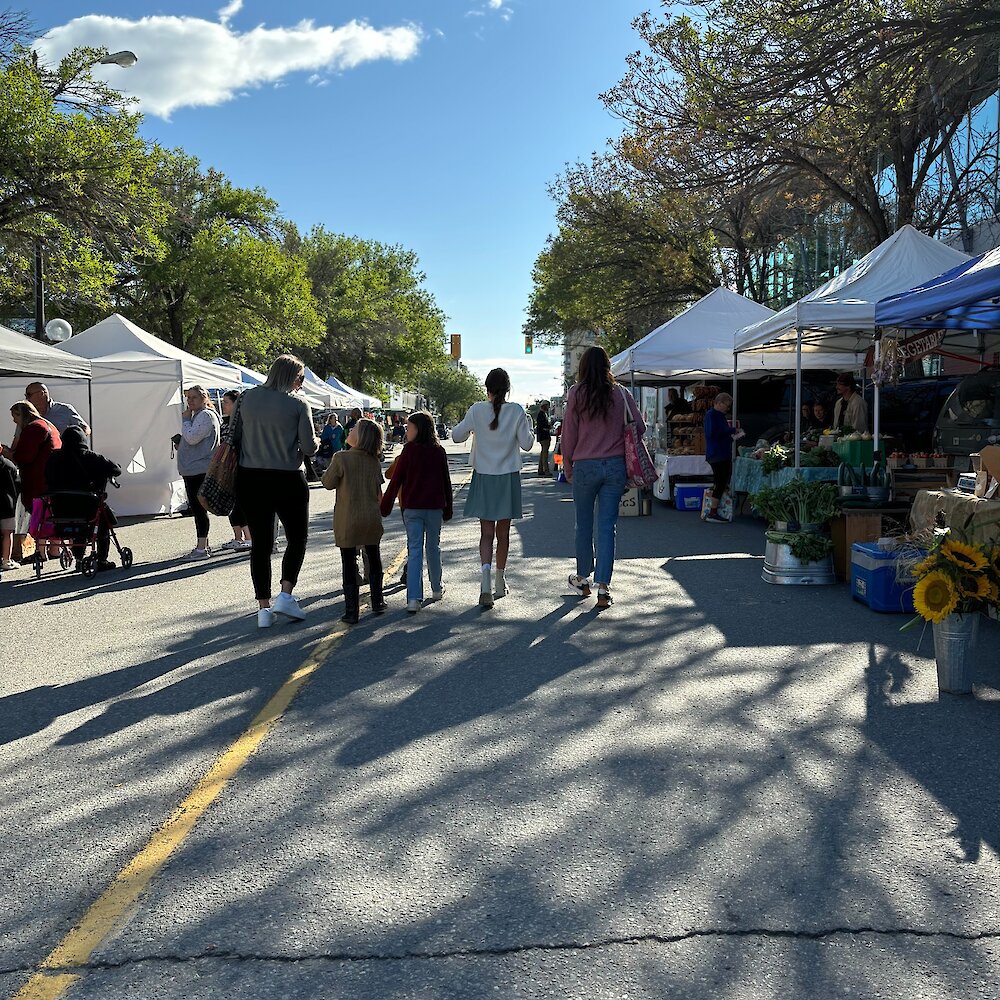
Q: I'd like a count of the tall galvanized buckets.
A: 1